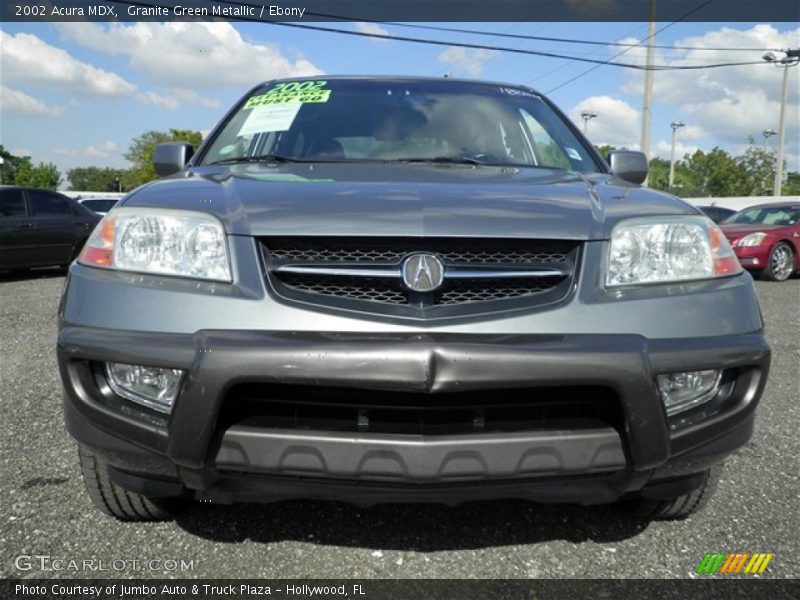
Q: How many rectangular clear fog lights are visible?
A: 2